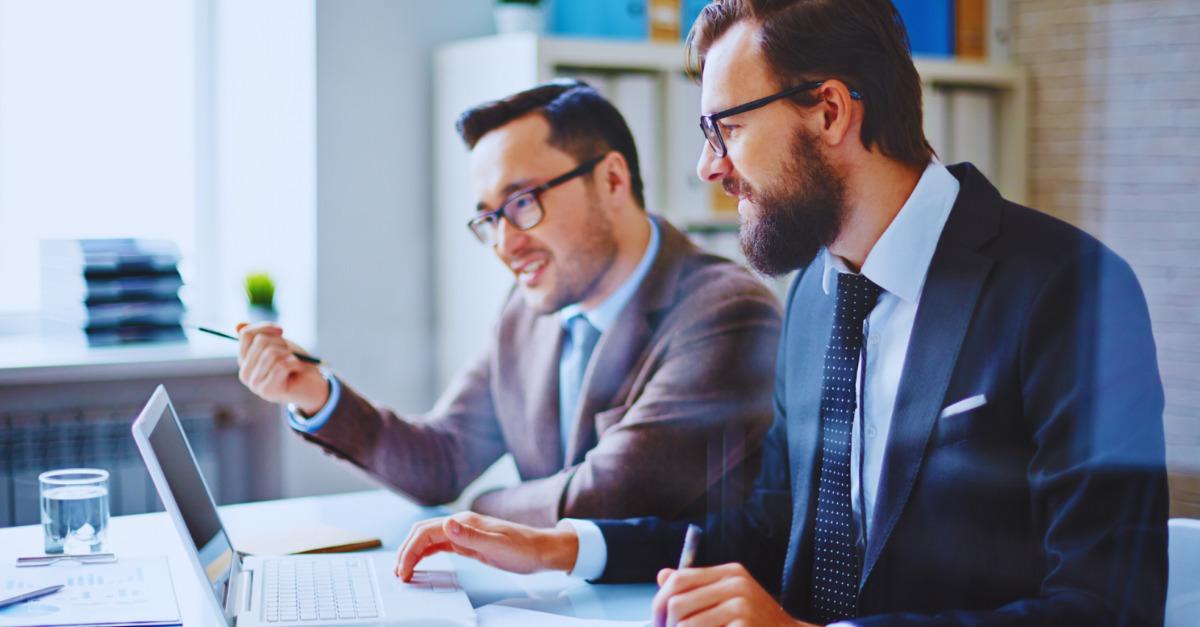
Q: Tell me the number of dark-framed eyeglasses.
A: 2